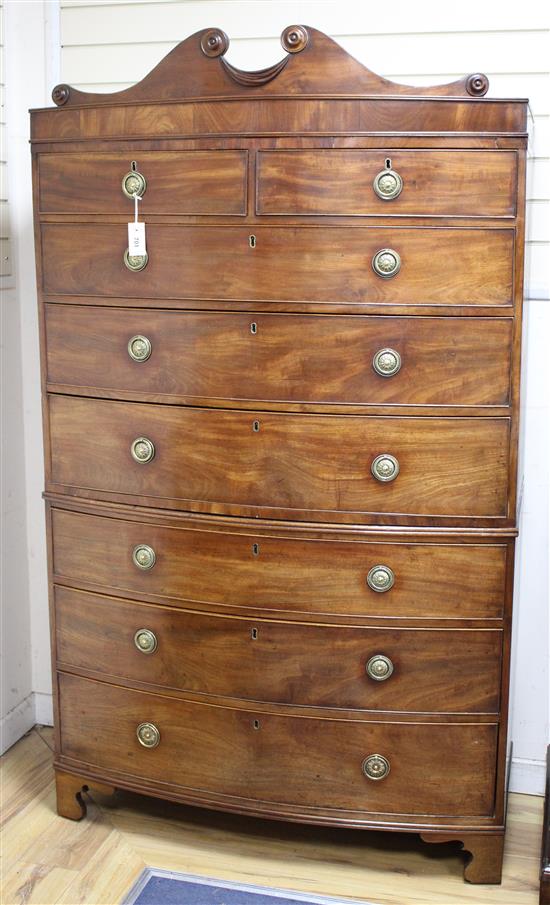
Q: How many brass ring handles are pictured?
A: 14